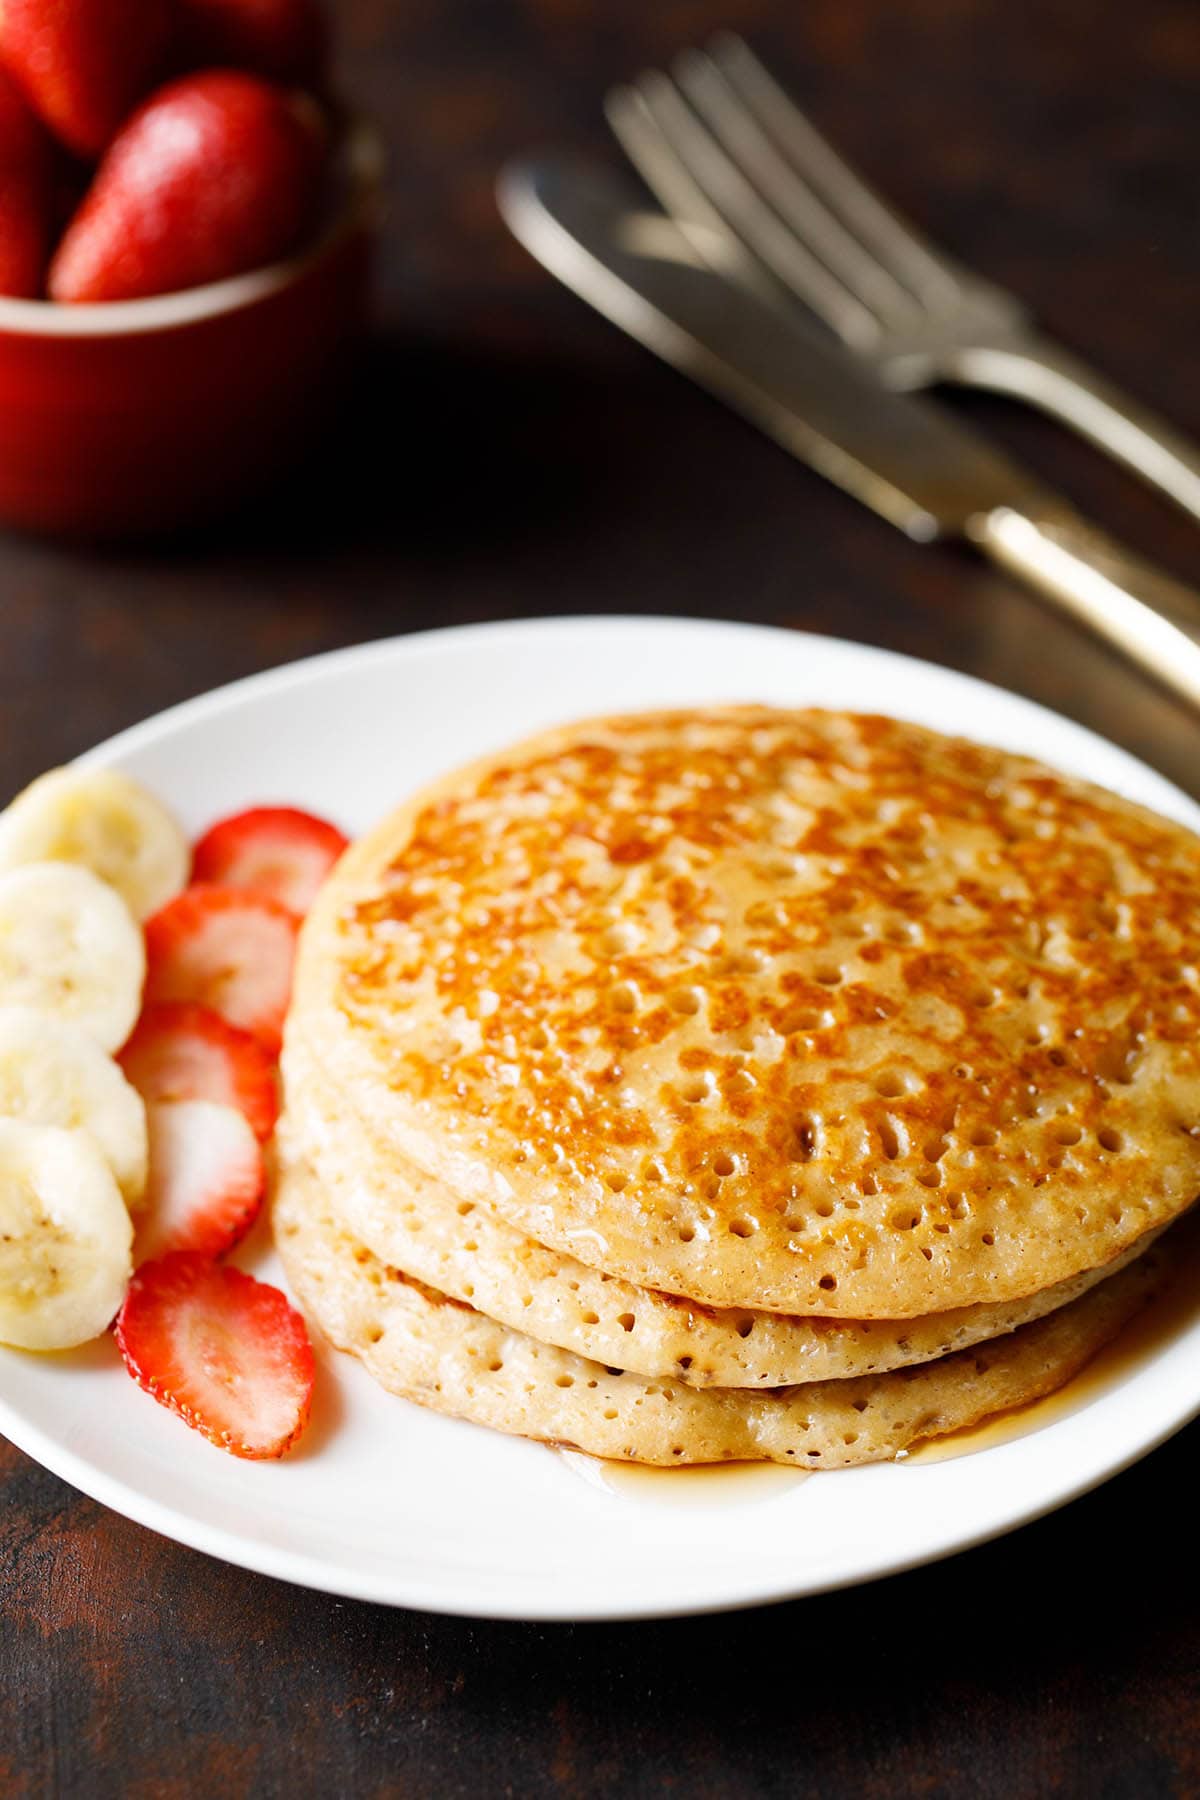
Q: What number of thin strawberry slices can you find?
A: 5